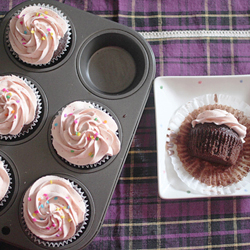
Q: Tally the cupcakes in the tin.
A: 5